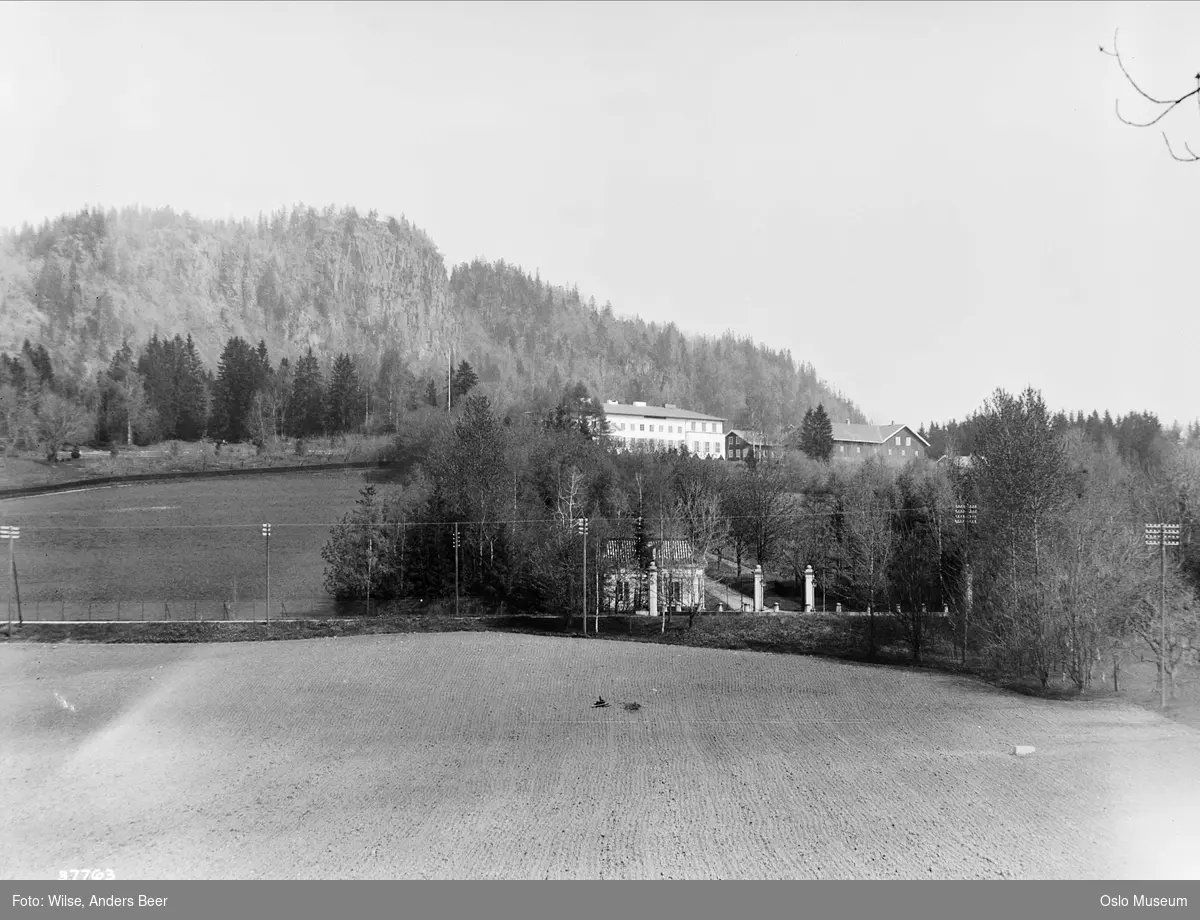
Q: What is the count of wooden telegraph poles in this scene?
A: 6